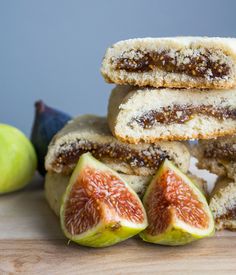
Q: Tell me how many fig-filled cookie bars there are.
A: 6